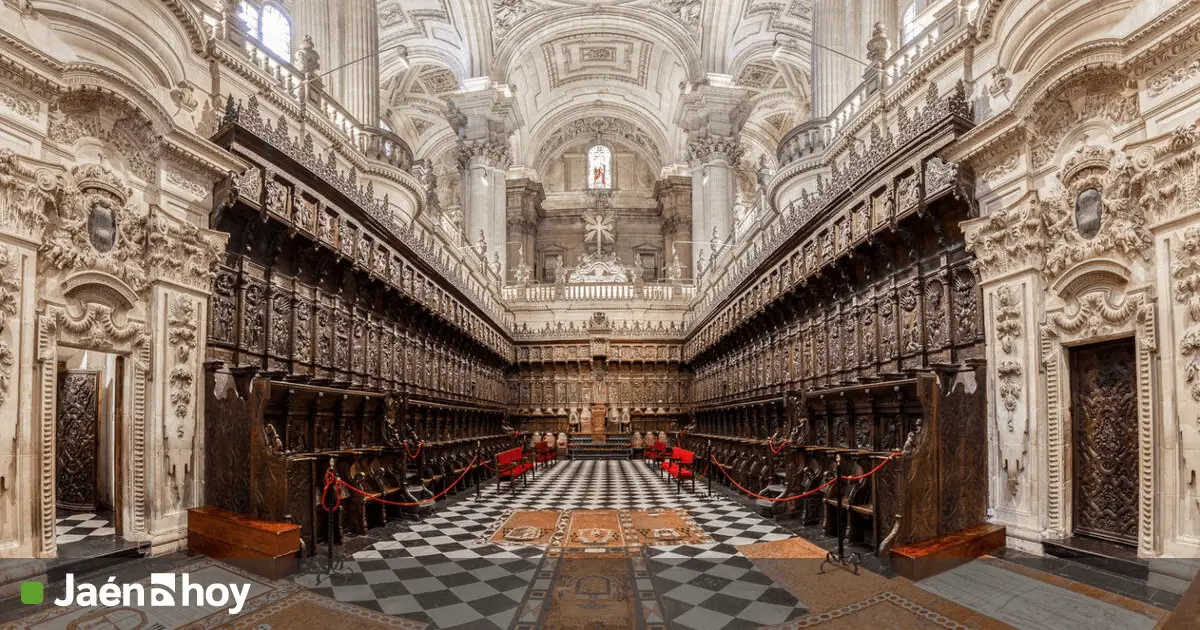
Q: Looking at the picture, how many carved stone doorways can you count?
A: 2